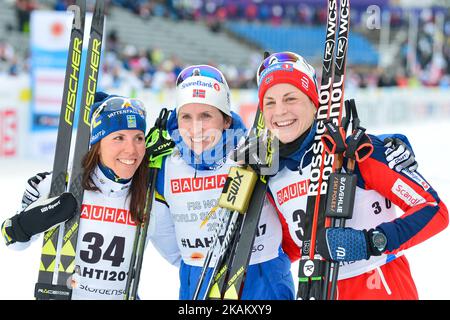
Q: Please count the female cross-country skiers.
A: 3